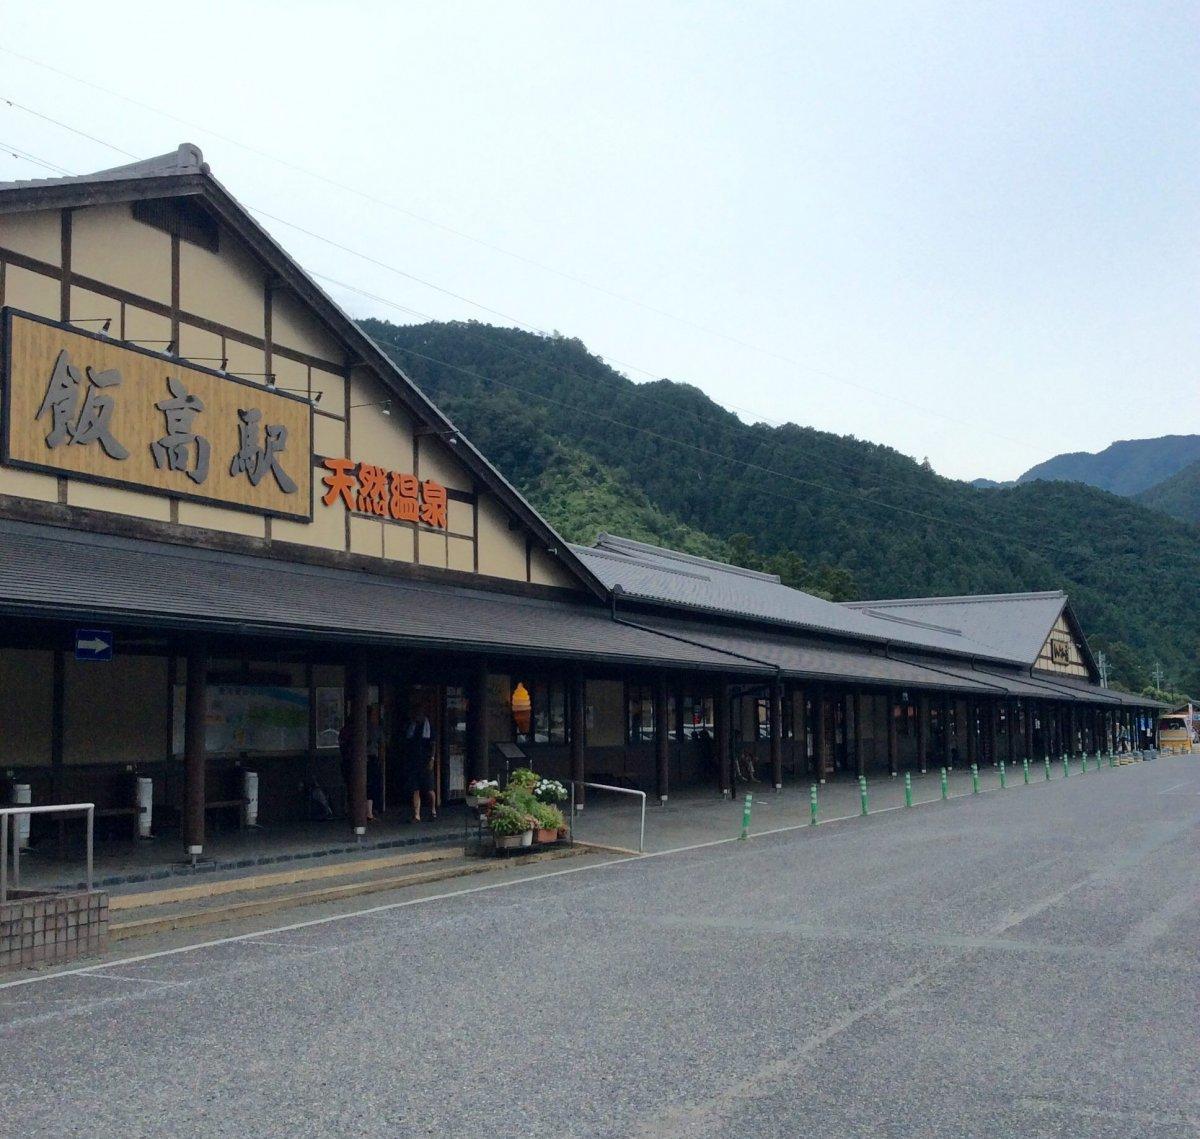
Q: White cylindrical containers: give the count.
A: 3